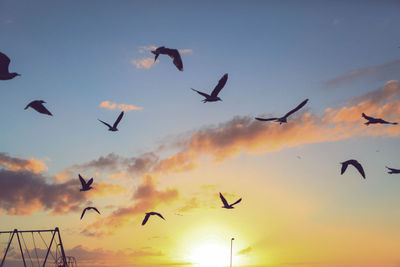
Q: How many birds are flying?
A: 13